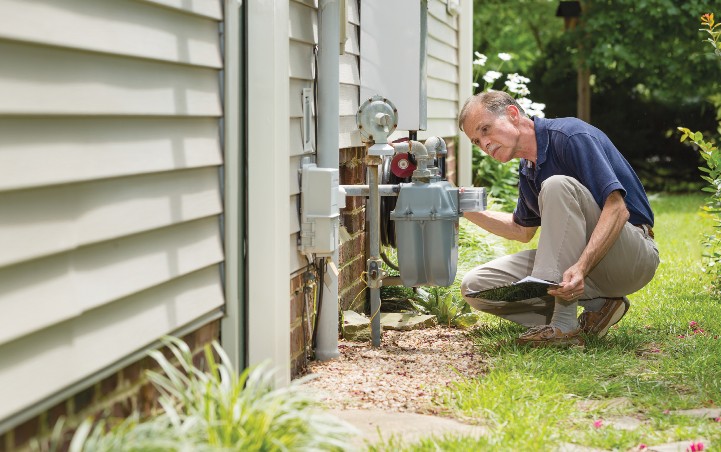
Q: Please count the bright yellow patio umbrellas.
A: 0